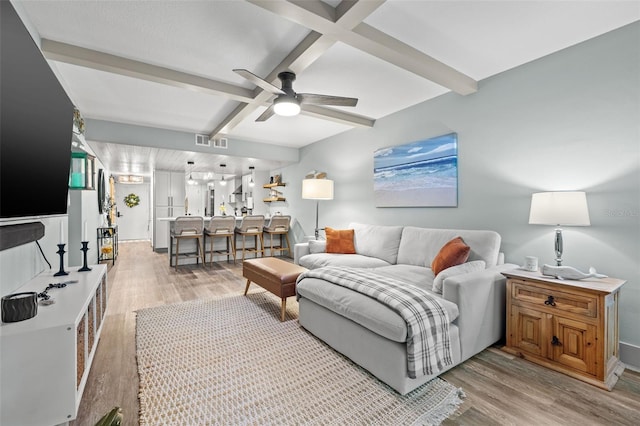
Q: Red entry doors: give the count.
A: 0